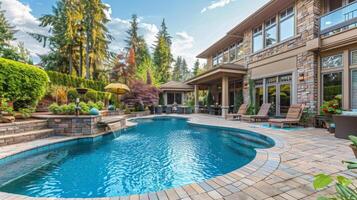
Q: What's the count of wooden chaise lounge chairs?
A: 3